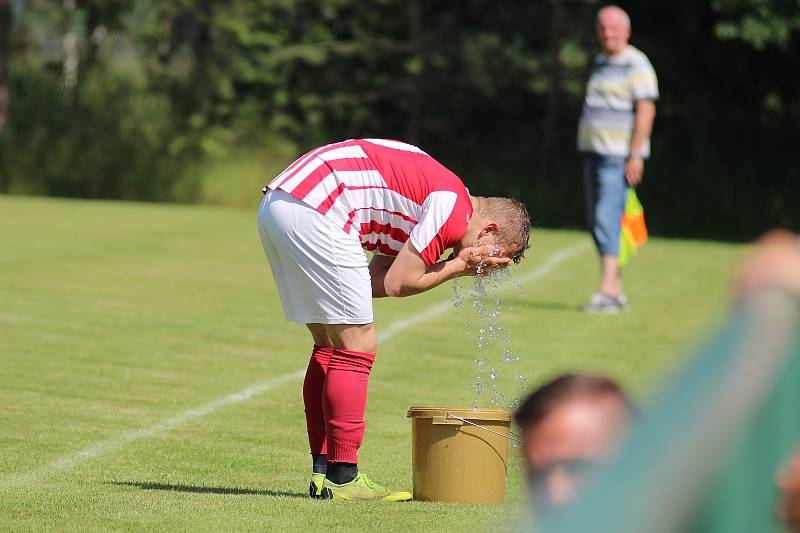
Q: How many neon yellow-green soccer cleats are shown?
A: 2